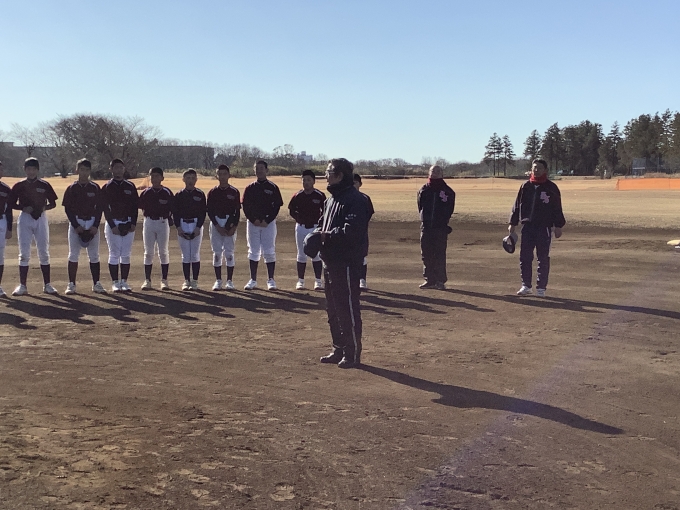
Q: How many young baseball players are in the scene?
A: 10